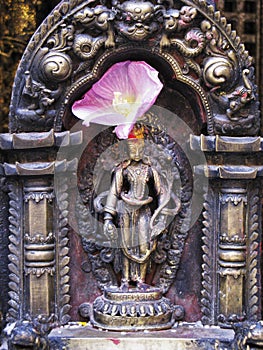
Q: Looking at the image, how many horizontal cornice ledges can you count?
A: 4